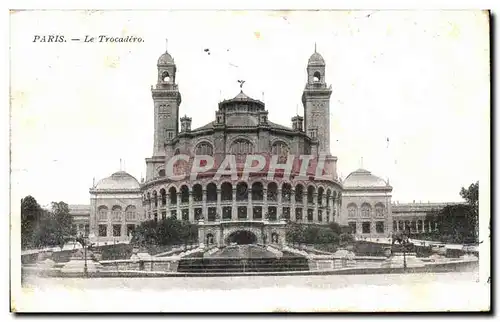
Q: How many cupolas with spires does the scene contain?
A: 2